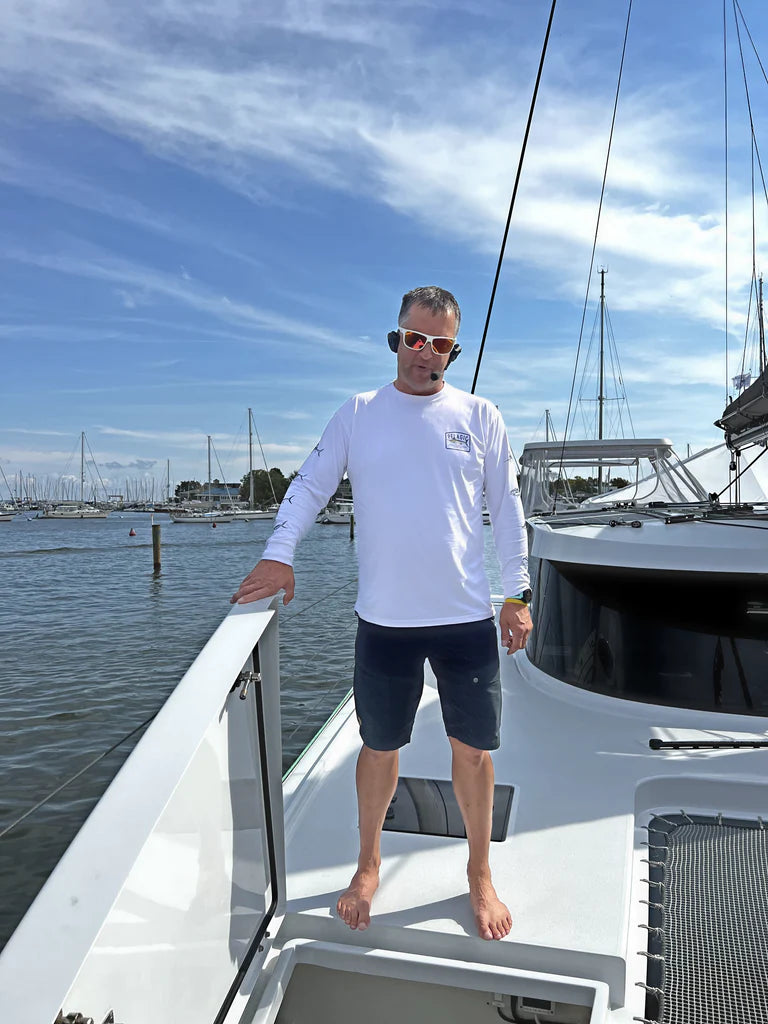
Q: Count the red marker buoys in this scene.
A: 2